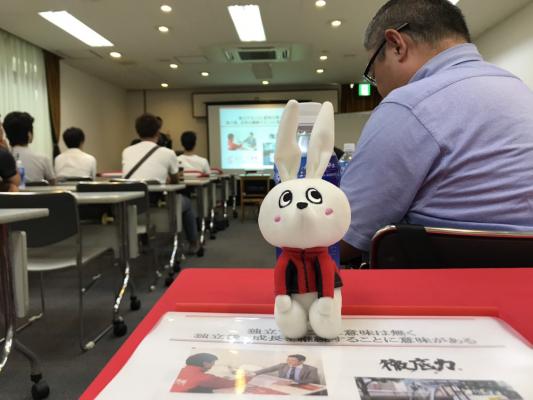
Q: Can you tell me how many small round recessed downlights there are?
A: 11